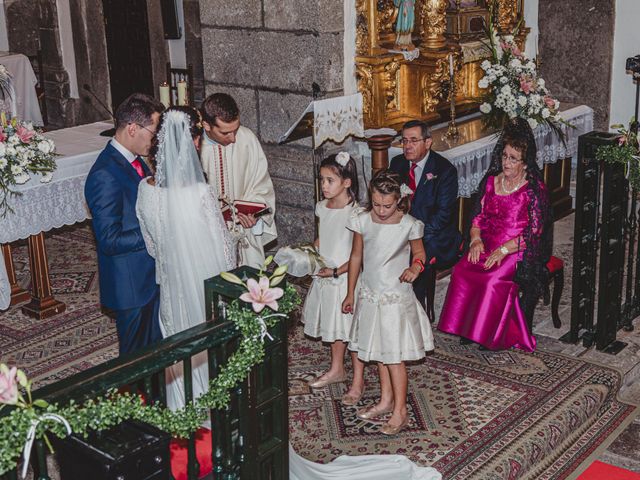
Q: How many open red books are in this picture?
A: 1